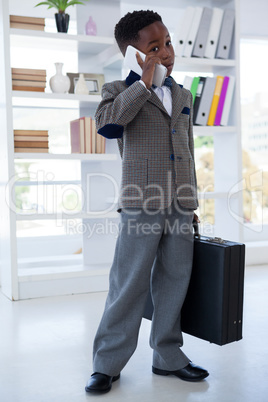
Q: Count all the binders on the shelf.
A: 12